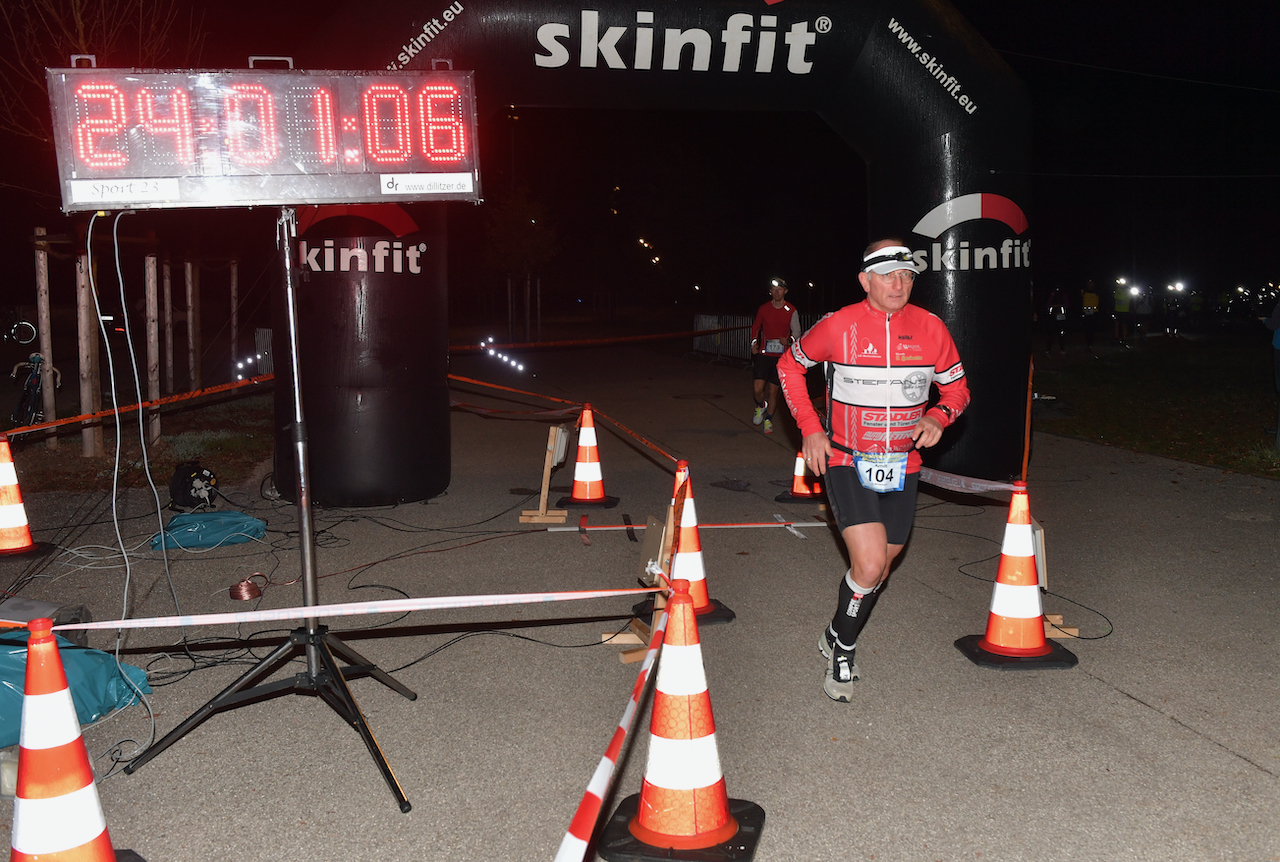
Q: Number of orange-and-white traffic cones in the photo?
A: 7